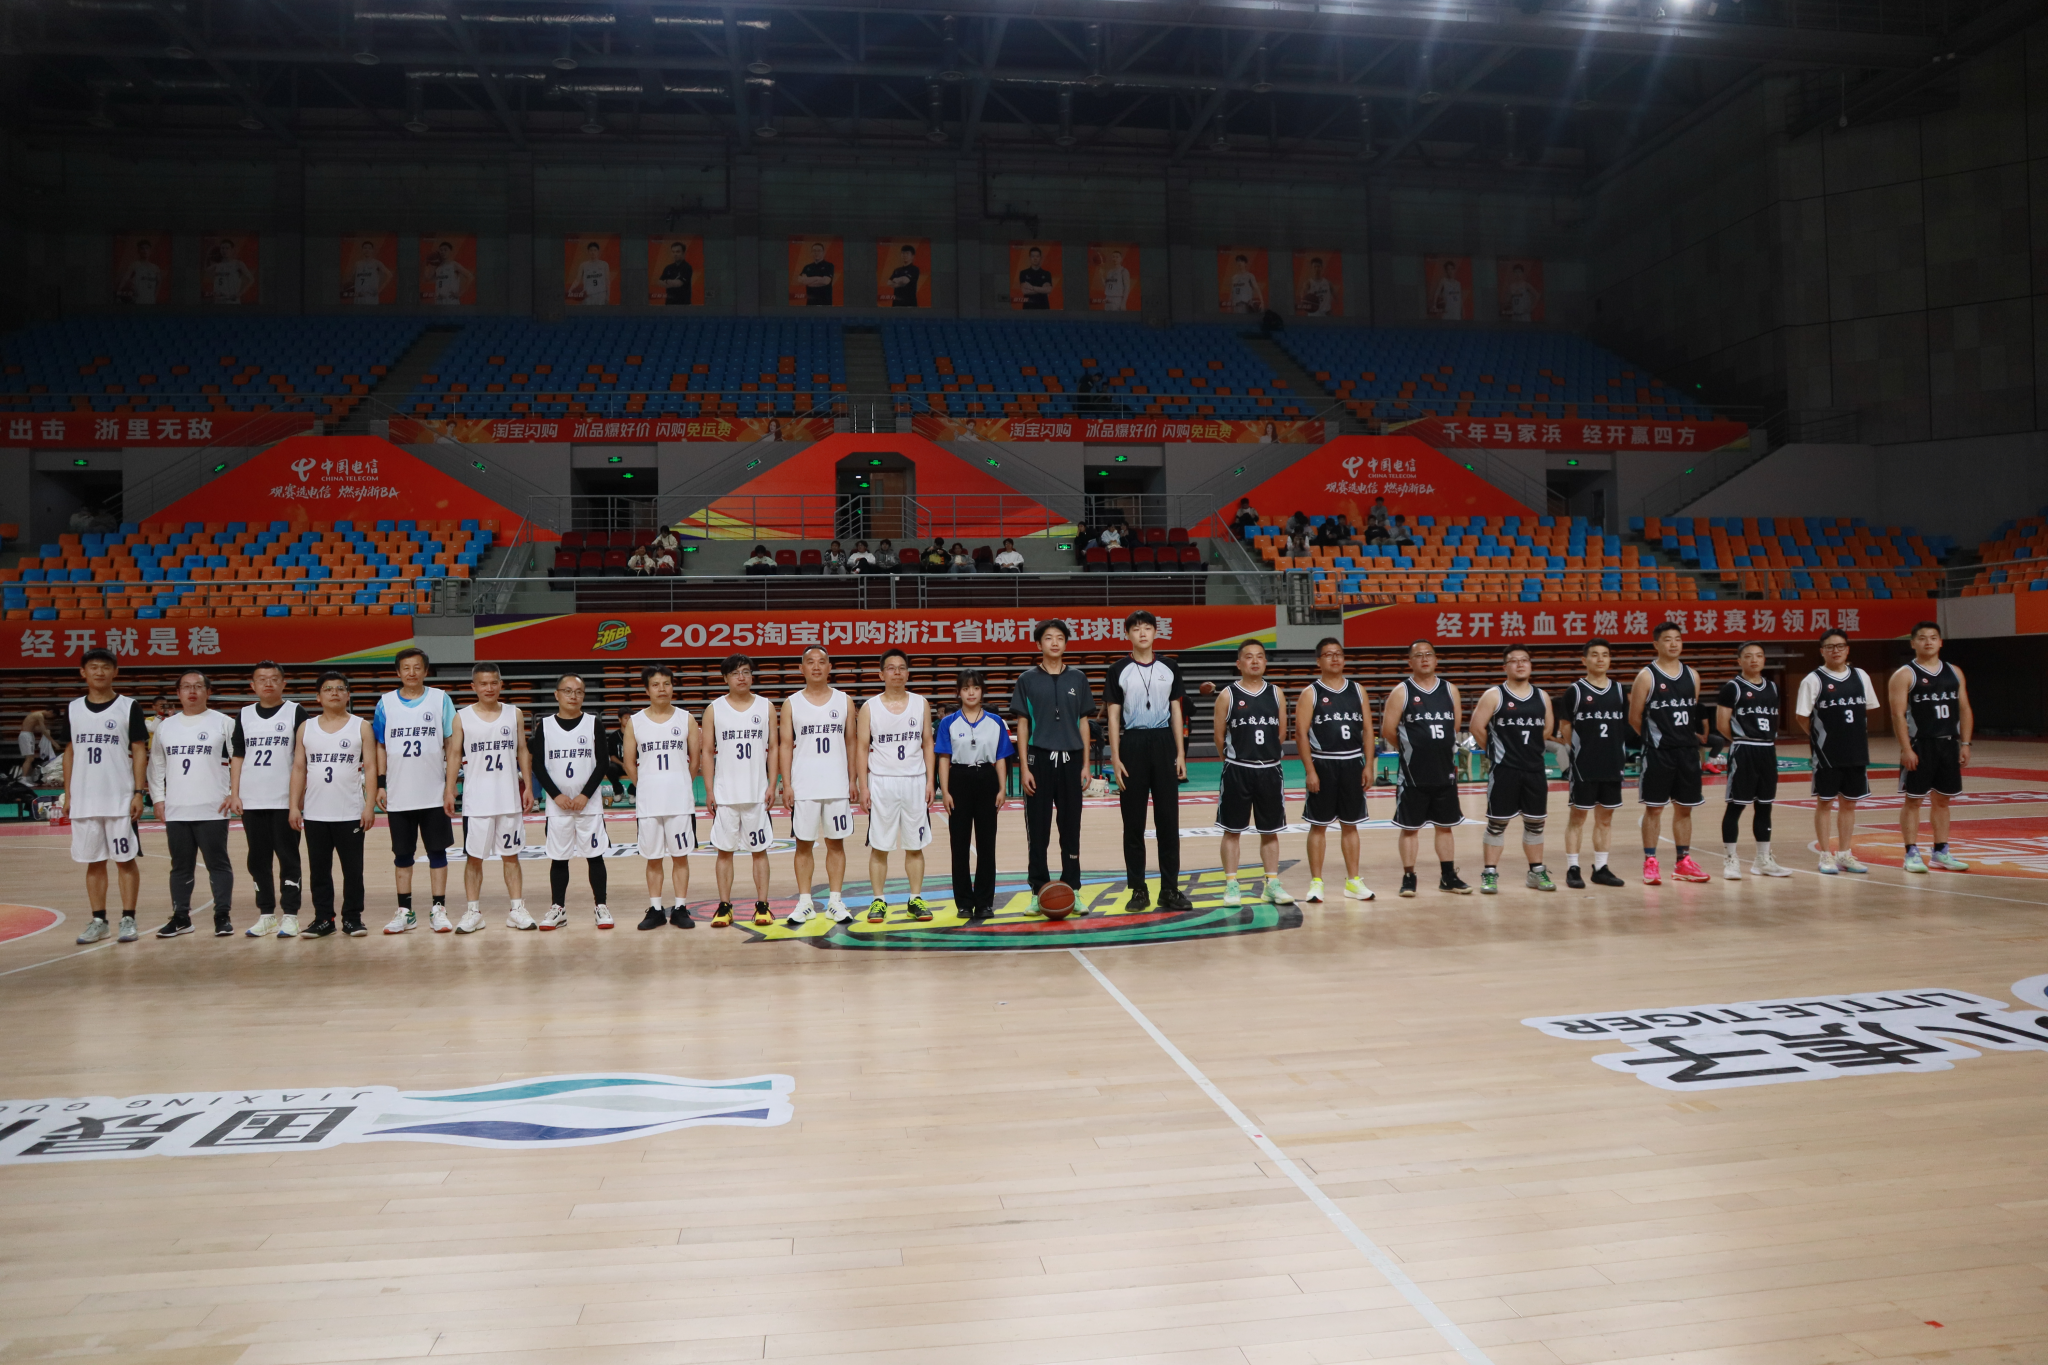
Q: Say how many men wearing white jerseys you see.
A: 11